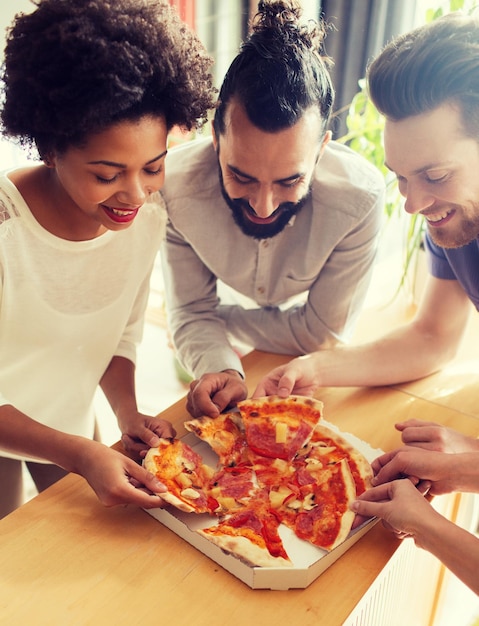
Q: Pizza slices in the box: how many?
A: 6